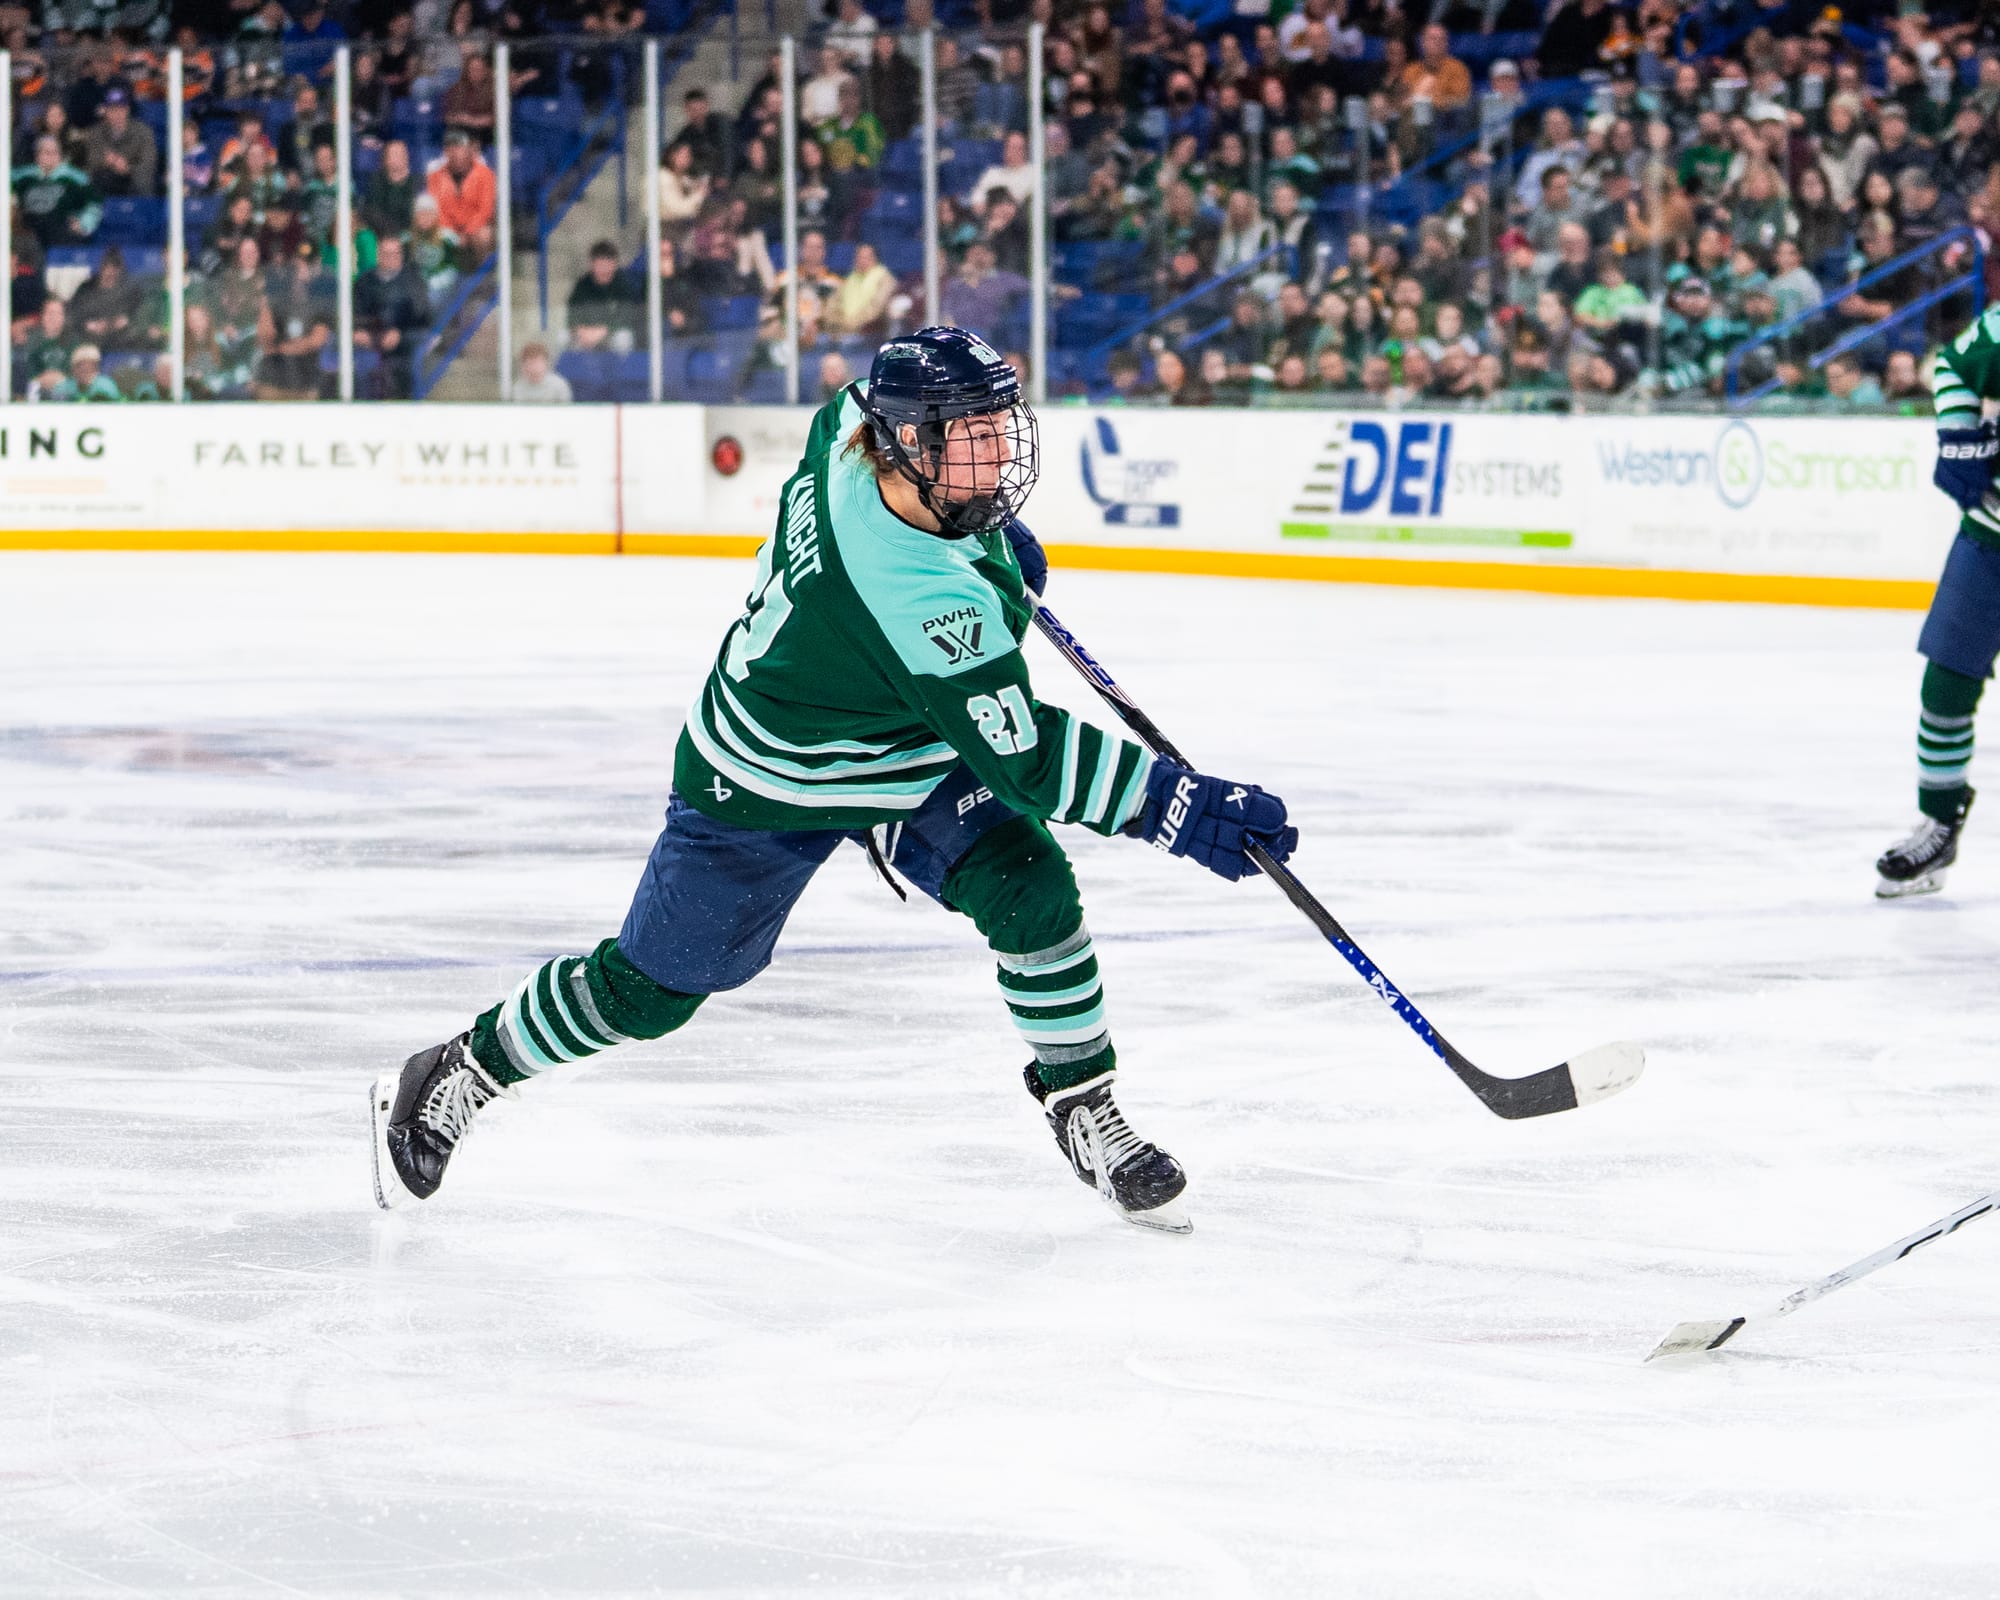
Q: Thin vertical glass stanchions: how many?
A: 8